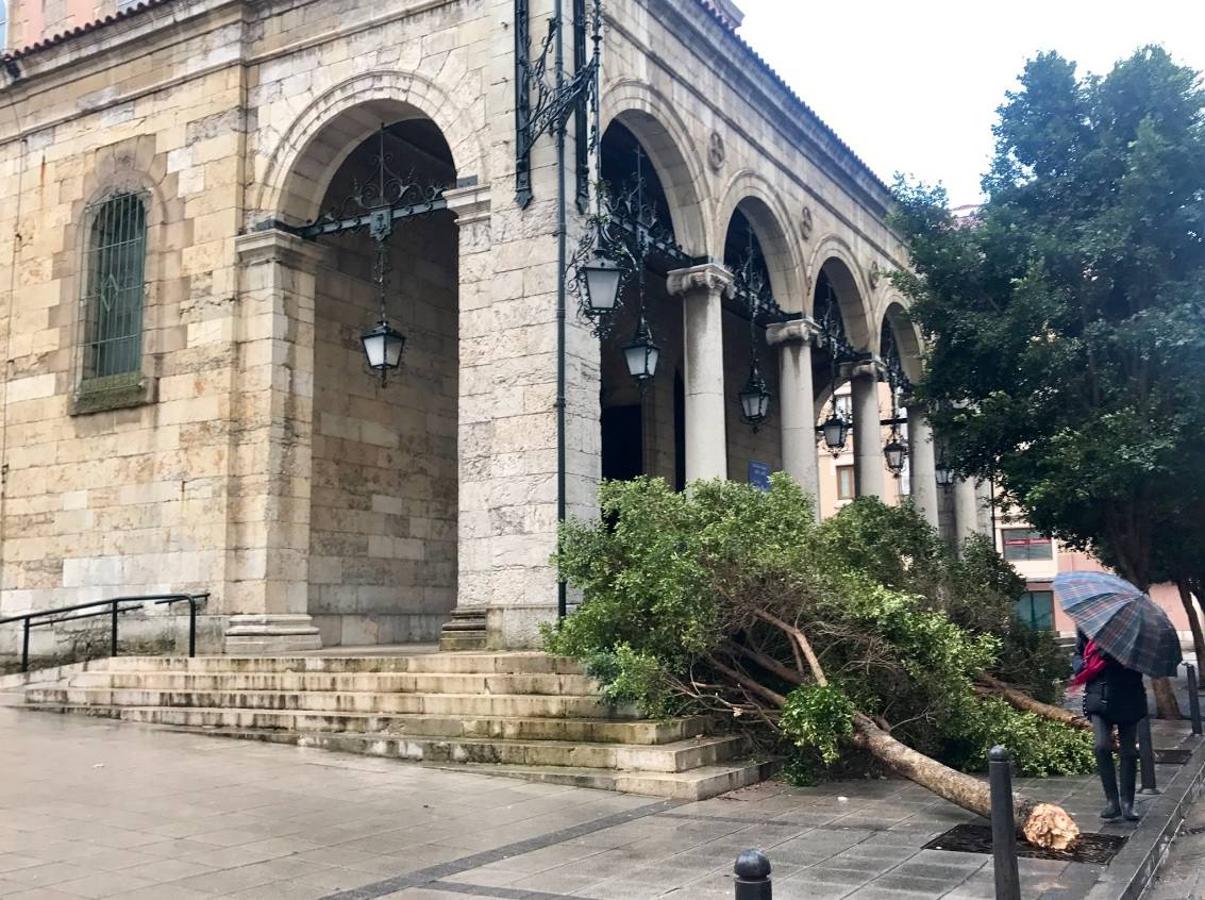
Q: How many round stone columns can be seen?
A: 5